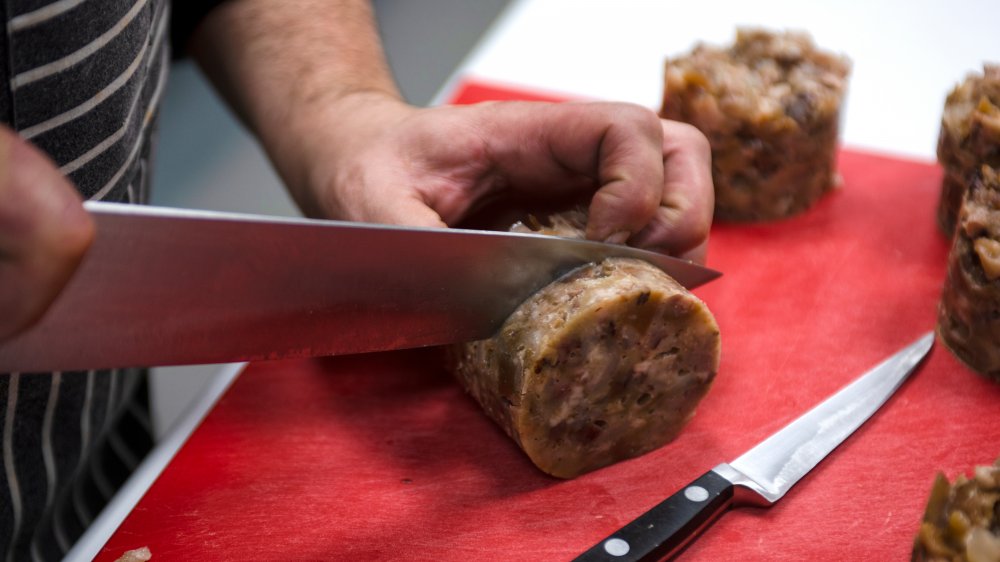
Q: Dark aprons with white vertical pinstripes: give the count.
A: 1